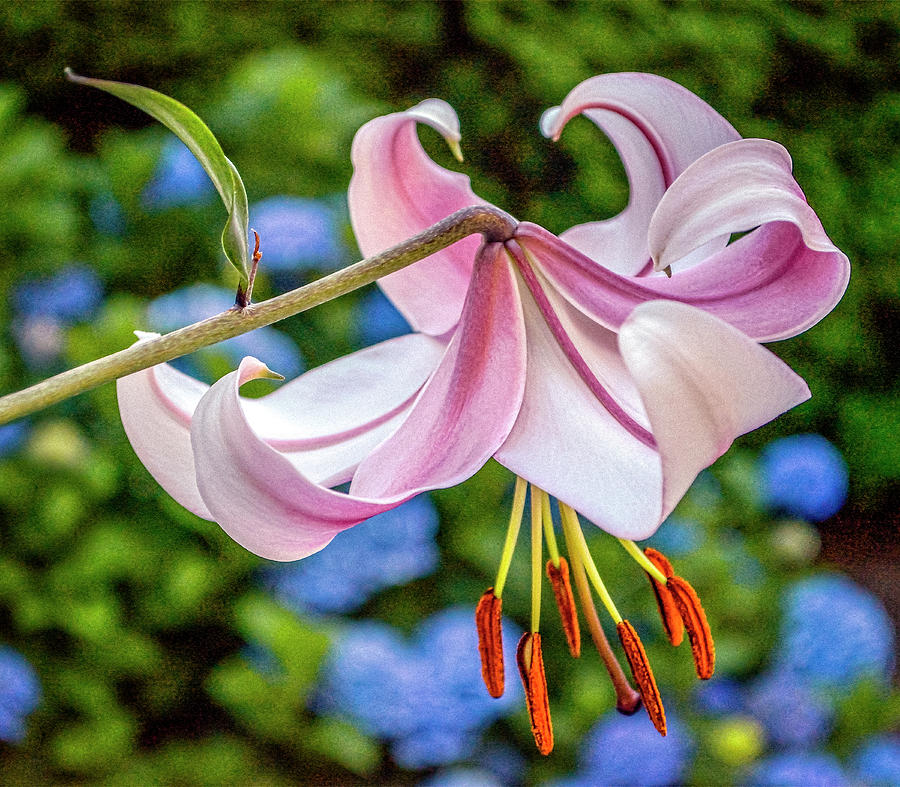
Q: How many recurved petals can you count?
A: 6